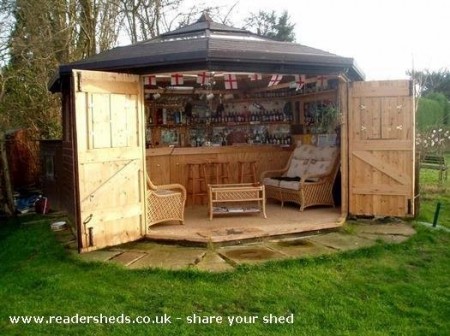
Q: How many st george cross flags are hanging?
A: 8